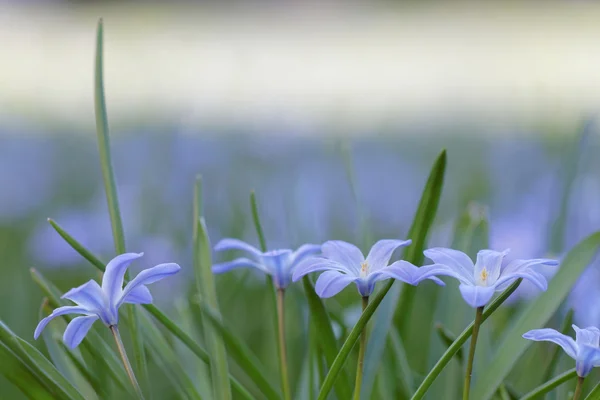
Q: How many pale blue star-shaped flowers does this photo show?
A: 5